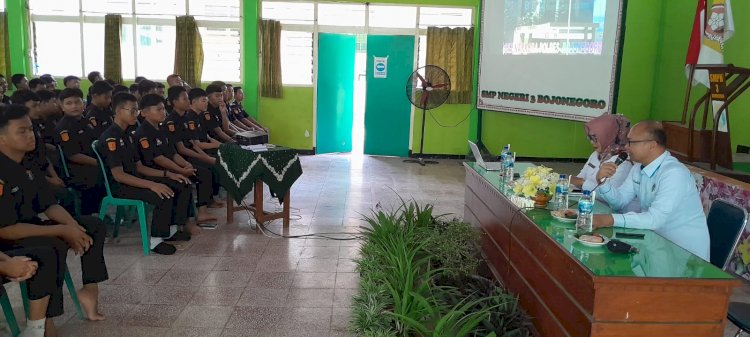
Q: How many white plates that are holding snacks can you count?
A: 2